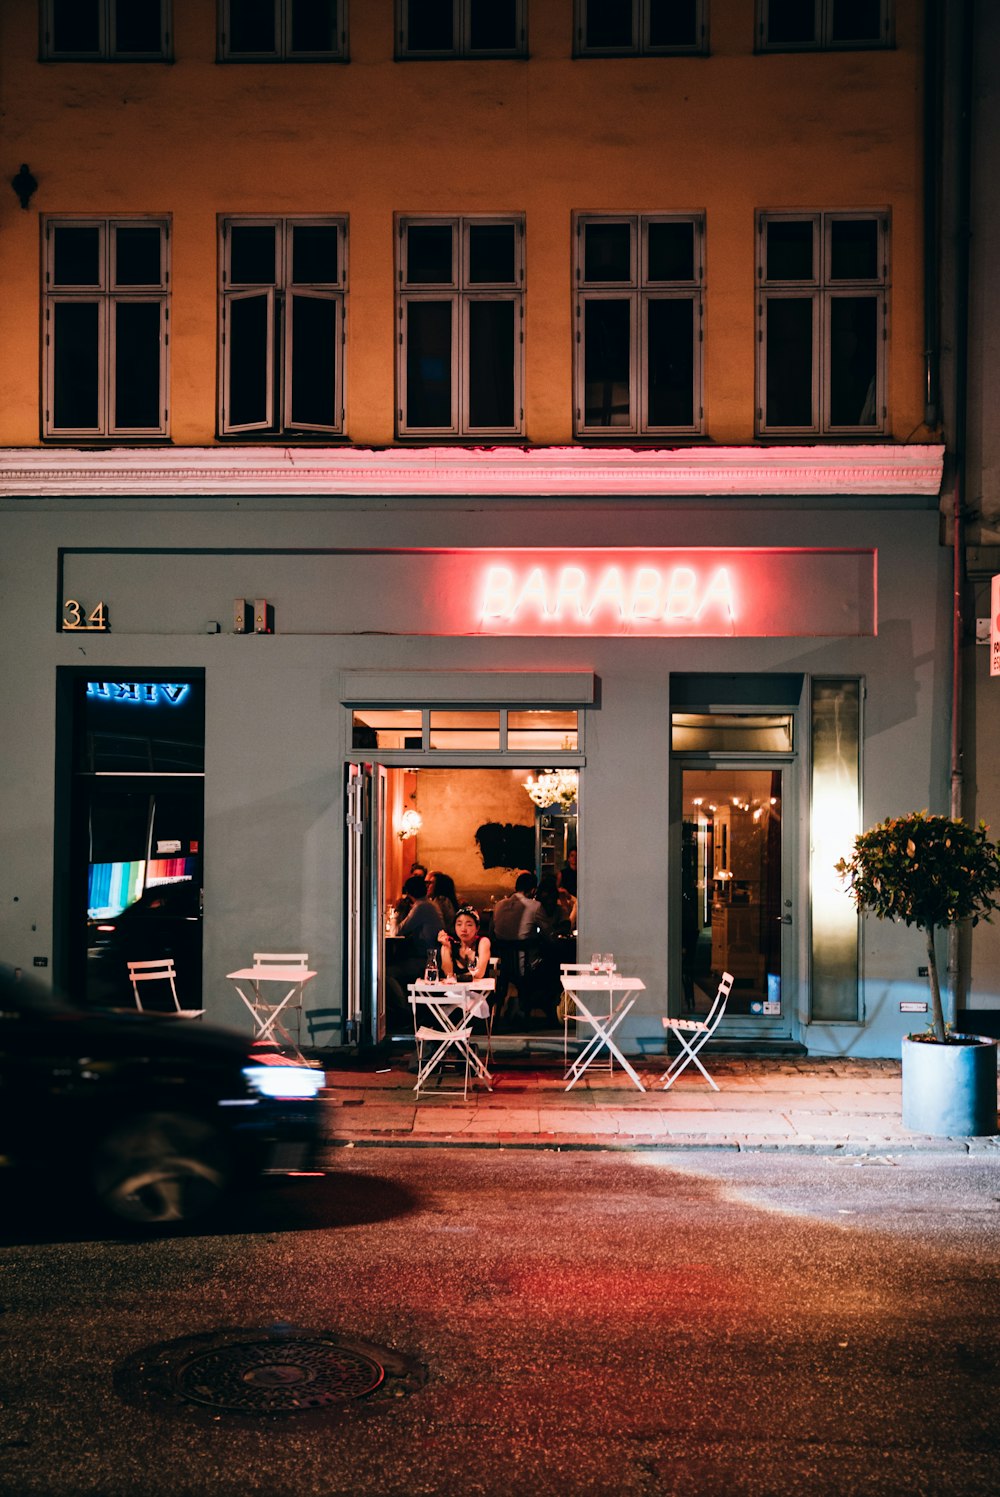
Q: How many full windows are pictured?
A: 5